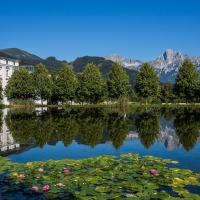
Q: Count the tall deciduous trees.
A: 7